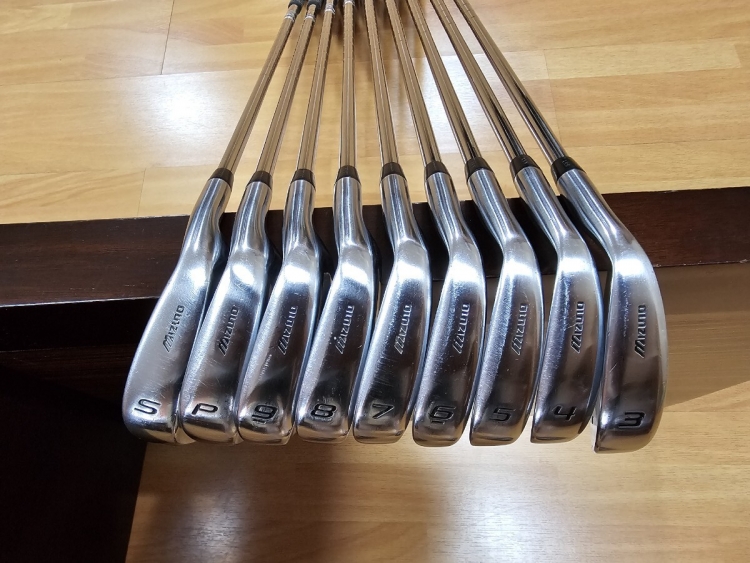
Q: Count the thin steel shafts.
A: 9